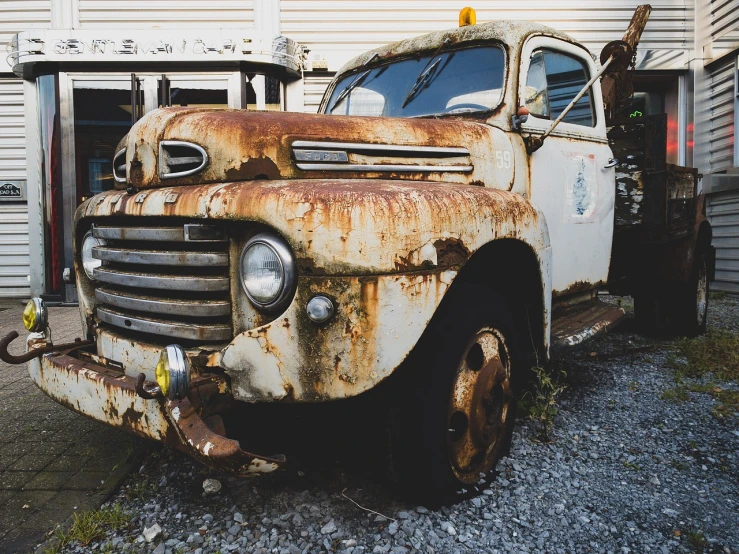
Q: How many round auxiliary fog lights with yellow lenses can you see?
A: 2